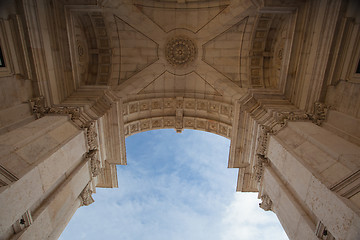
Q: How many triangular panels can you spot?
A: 4